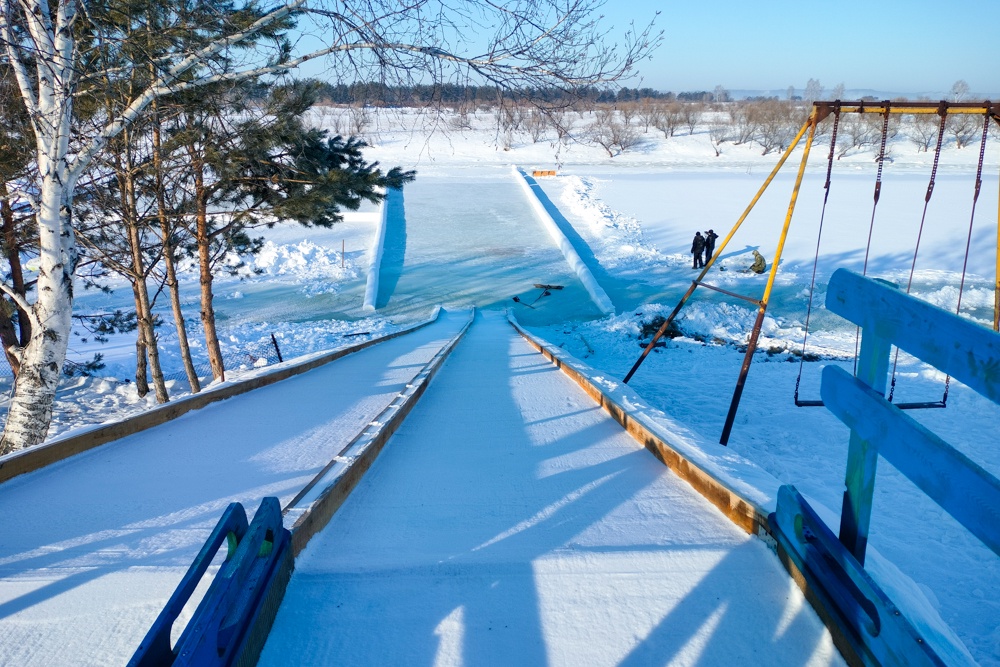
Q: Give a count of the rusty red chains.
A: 4